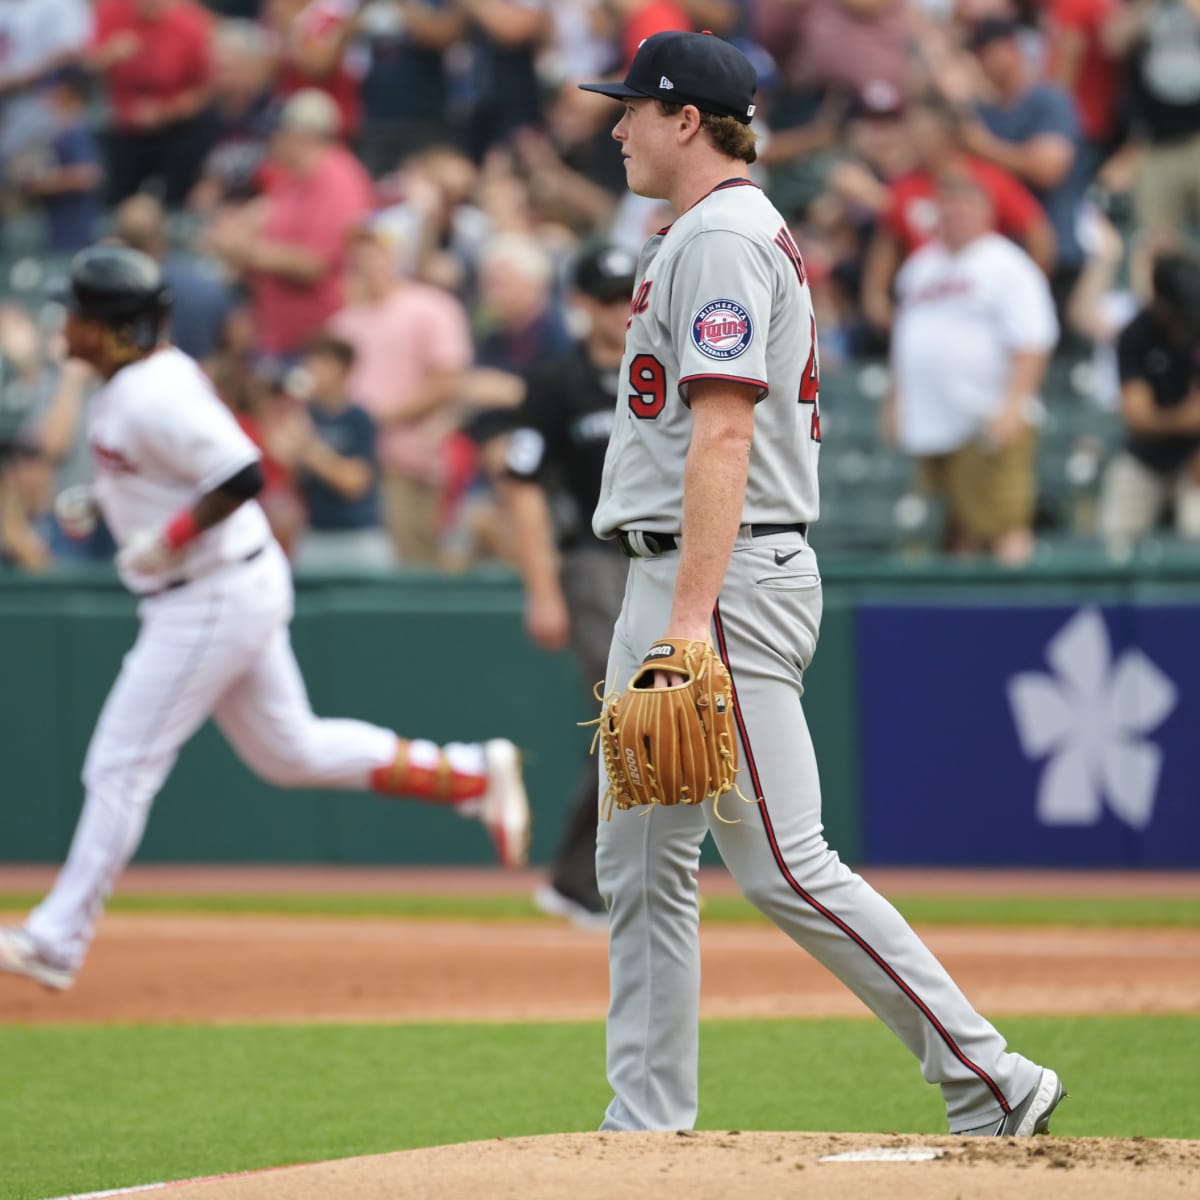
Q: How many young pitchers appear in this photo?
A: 1